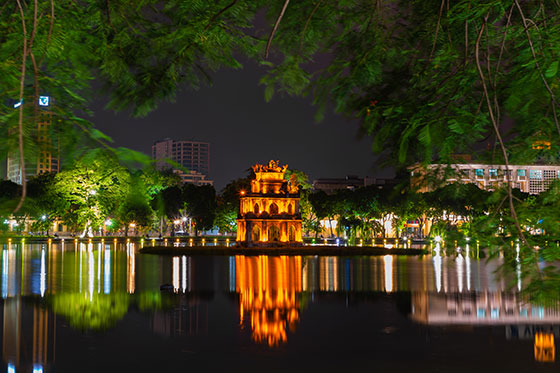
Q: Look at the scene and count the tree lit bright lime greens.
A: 1